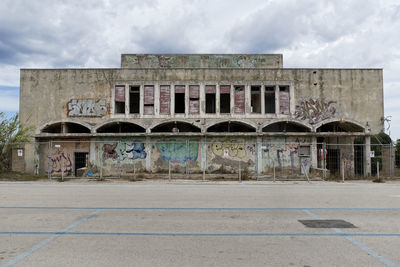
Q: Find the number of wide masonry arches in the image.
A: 6